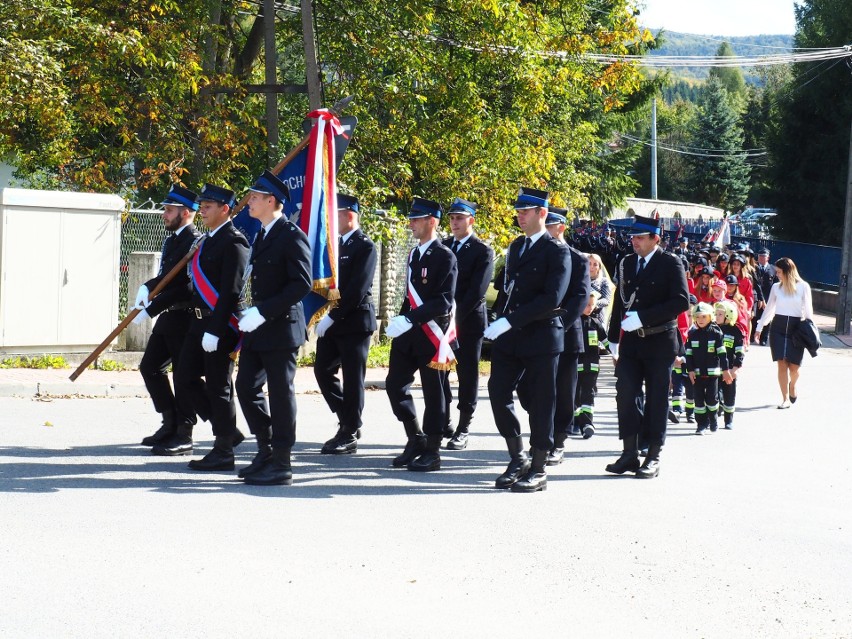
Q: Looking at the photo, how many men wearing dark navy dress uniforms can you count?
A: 9